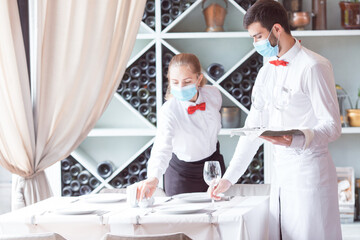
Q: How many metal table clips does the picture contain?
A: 4